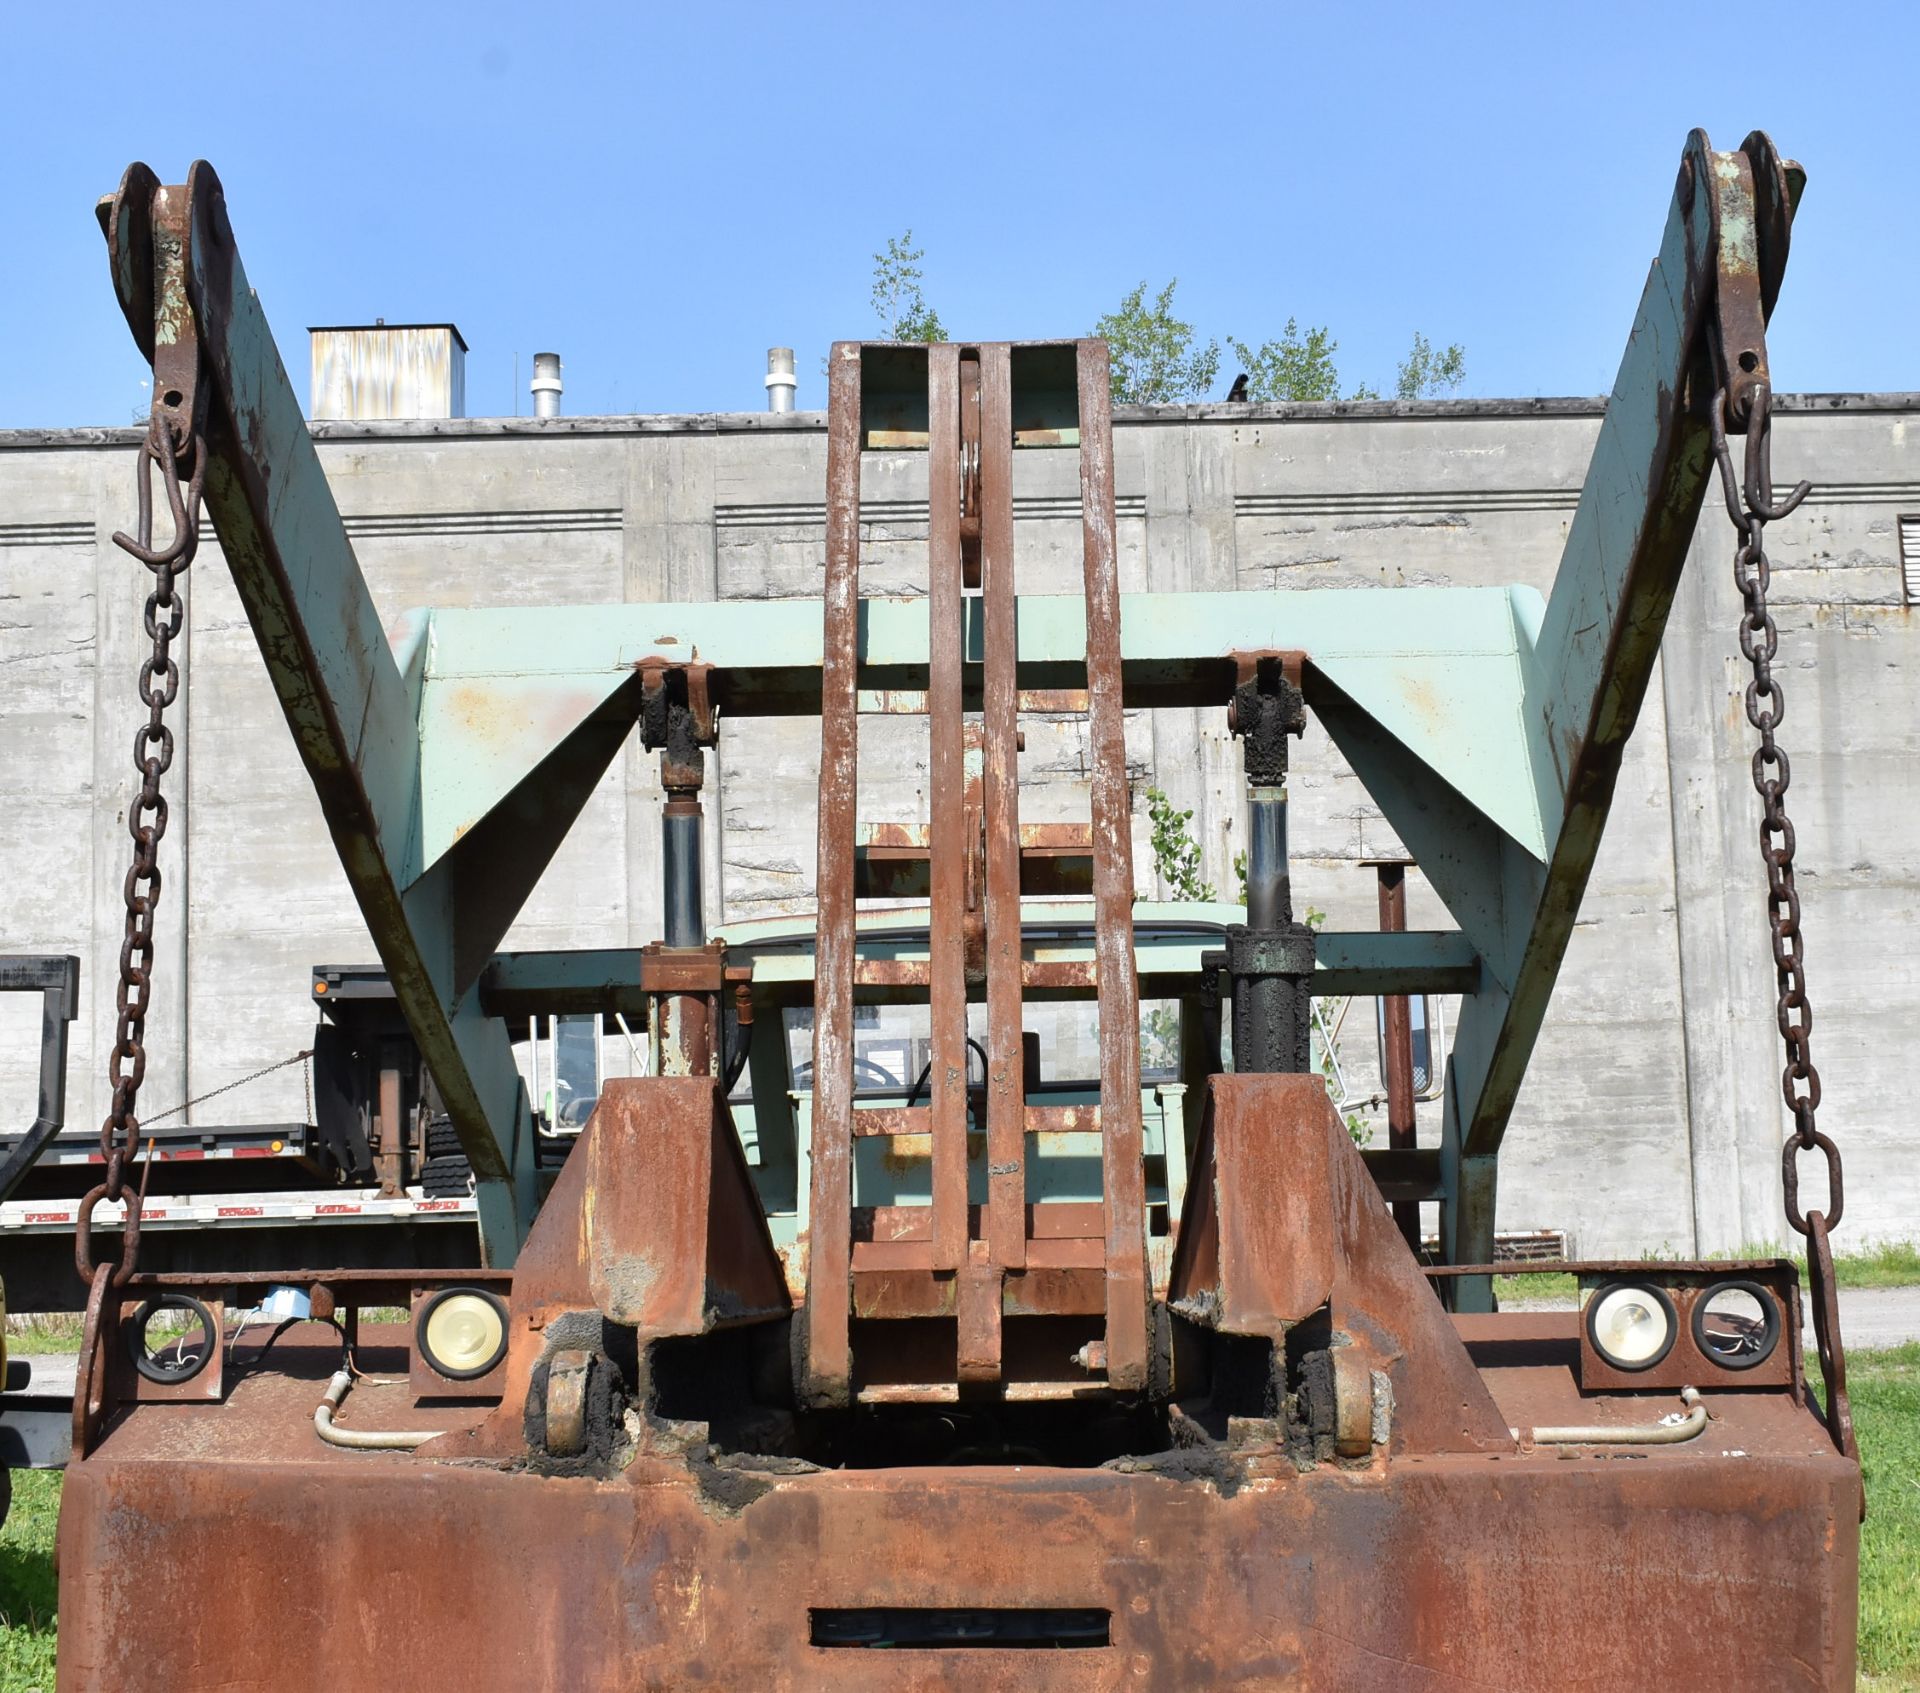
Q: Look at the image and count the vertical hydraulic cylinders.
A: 2